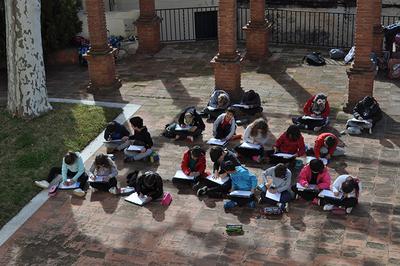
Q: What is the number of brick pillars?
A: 6